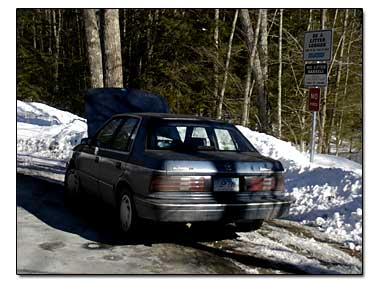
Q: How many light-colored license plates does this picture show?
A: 1